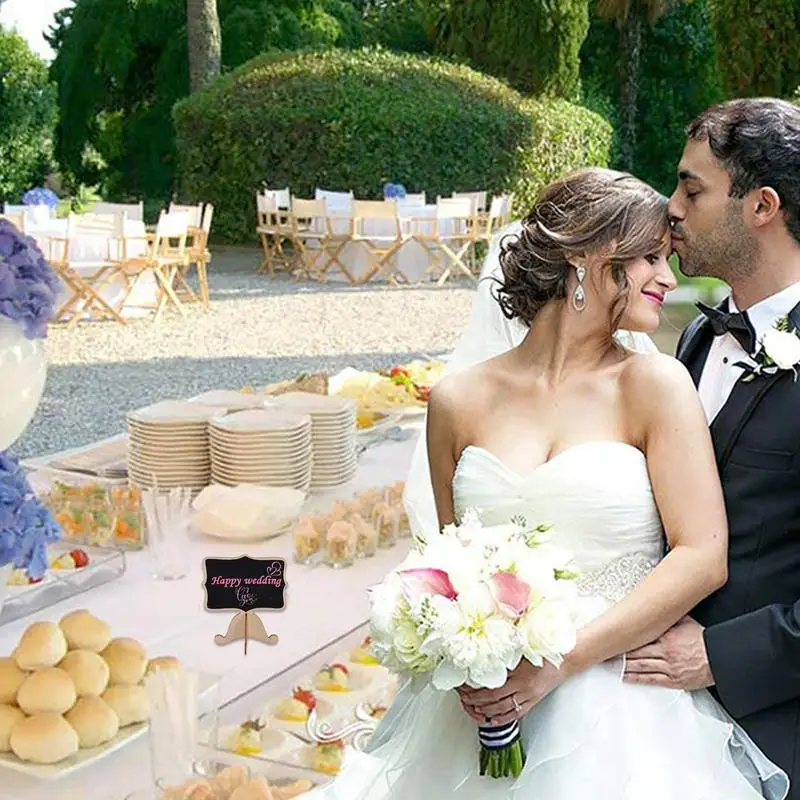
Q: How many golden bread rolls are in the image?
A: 11